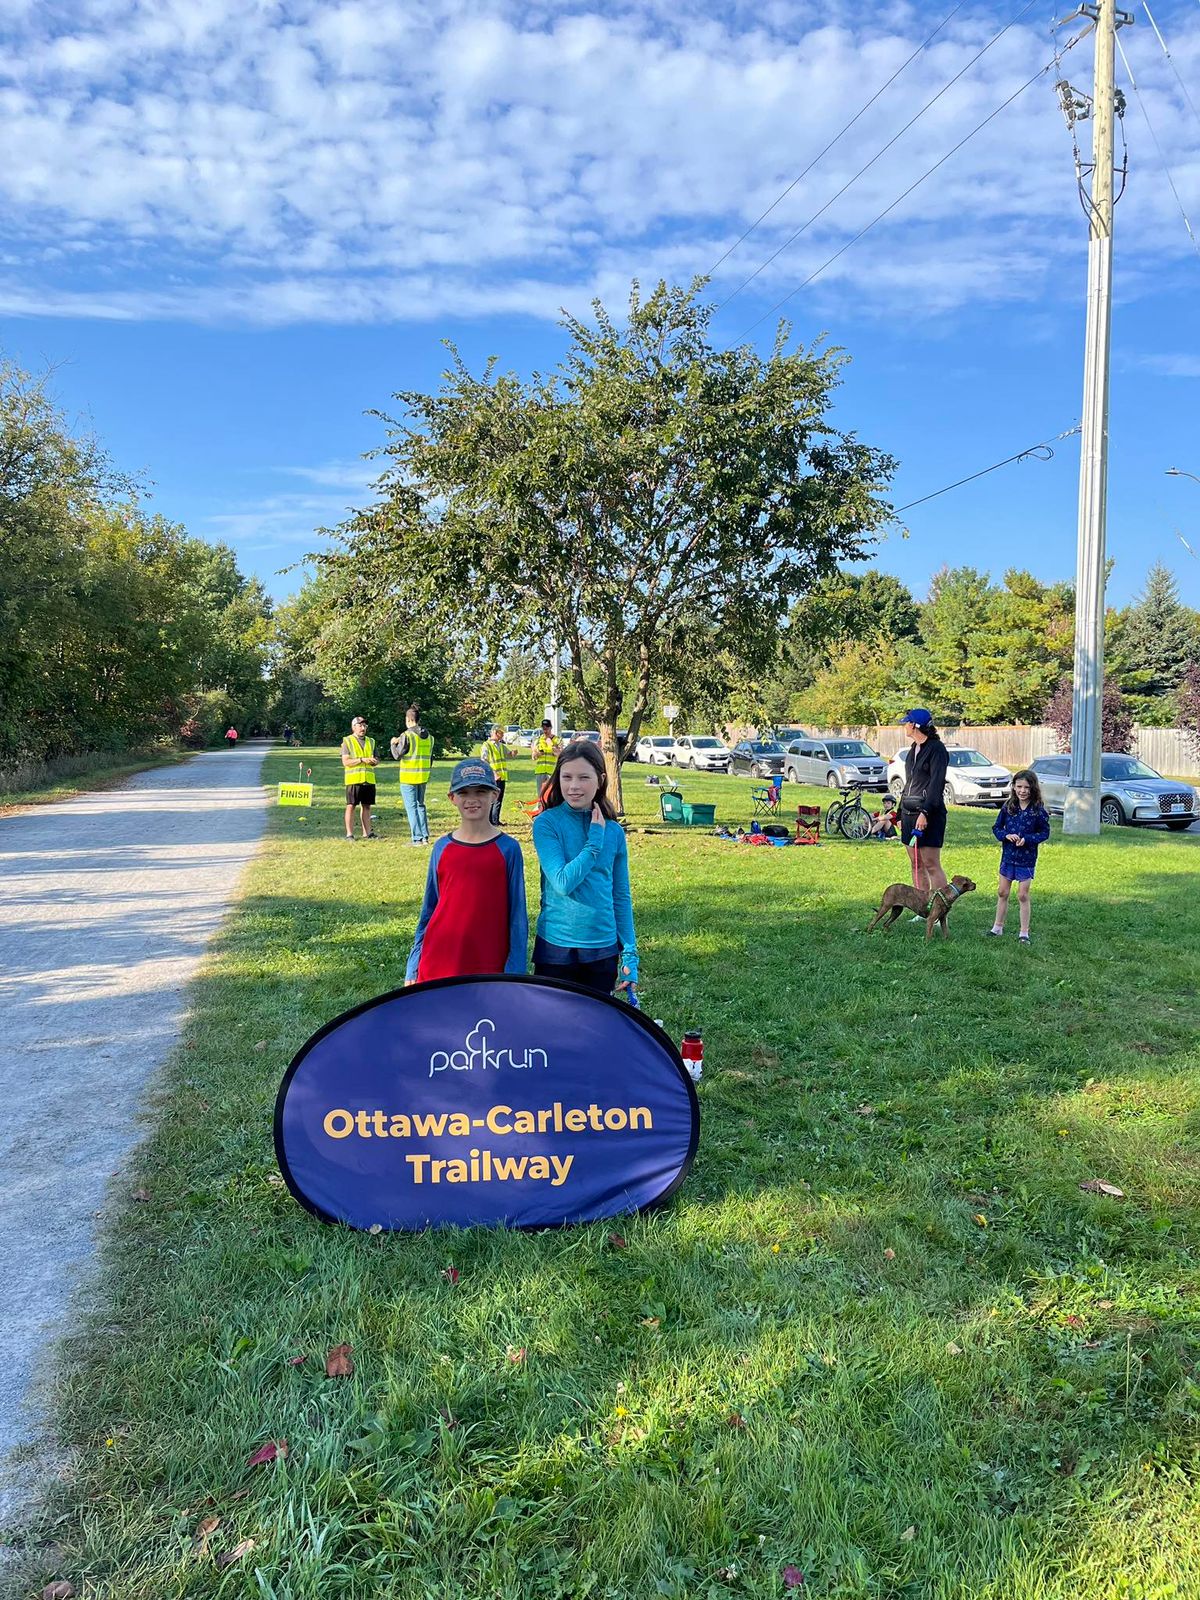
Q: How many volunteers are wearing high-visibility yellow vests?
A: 4